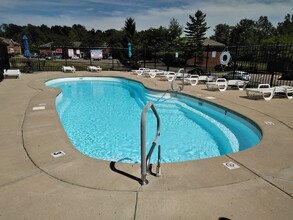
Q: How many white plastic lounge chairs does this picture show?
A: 9